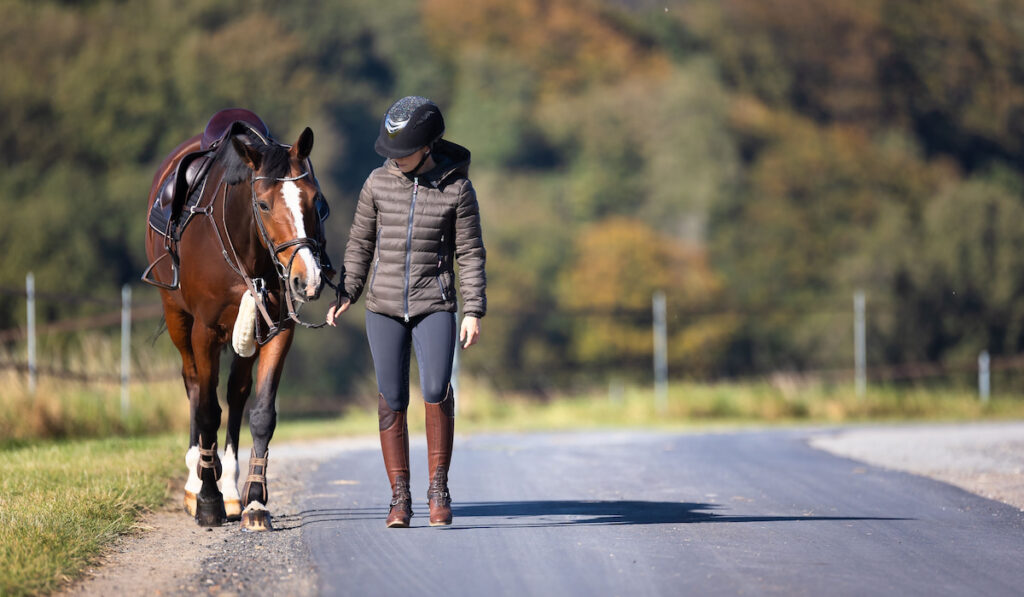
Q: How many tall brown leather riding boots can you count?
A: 2